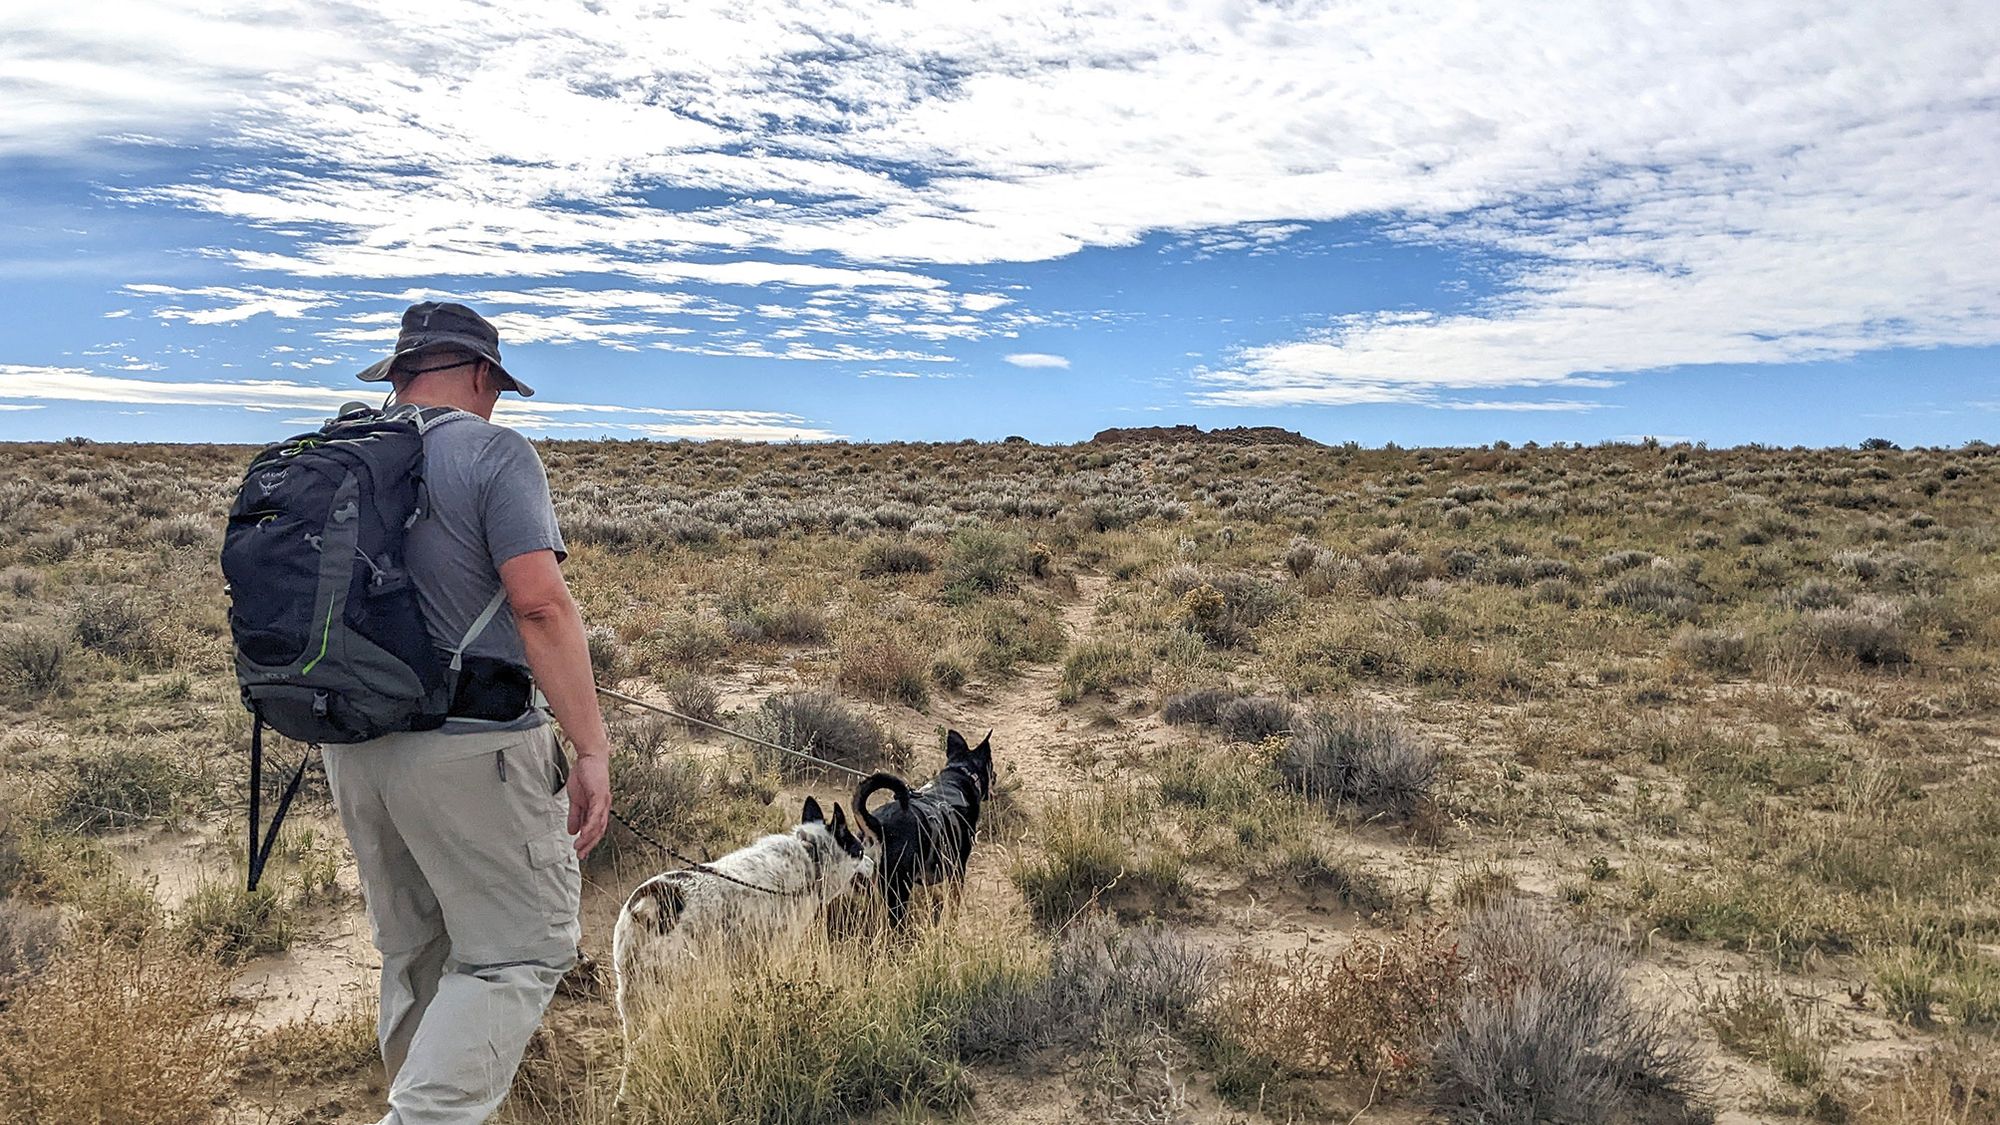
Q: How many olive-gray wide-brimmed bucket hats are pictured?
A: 1